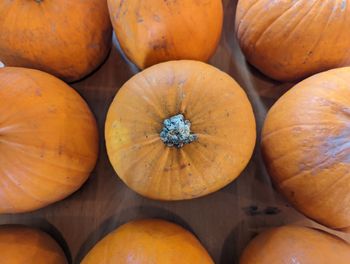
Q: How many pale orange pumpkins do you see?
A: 1